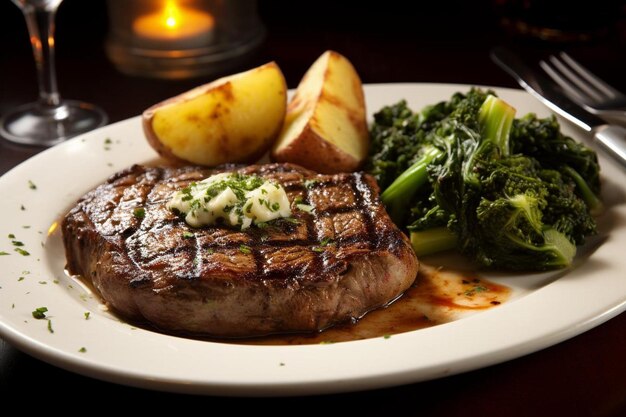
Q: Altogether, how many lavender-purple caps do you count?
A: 0